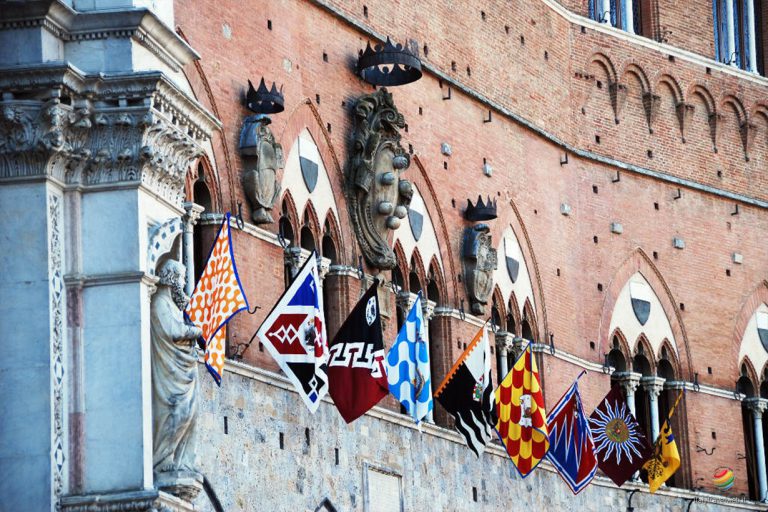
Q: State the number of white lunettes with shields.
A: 5